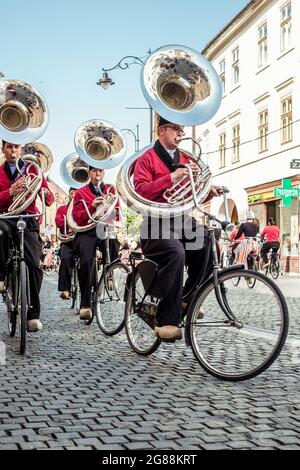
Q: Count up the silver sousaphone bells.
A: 5